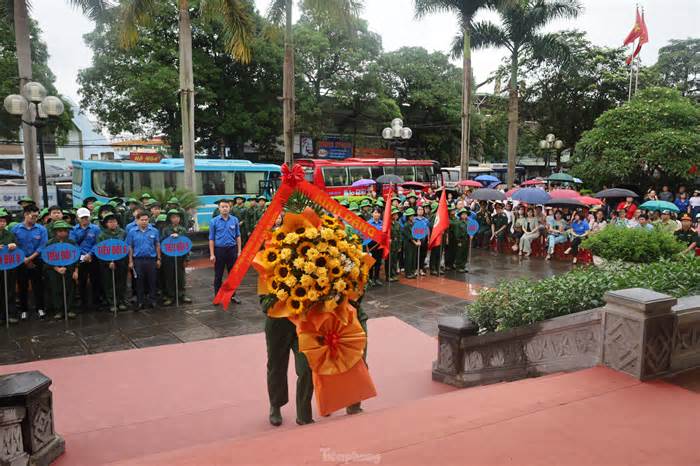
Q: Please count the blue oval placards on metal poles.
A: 6